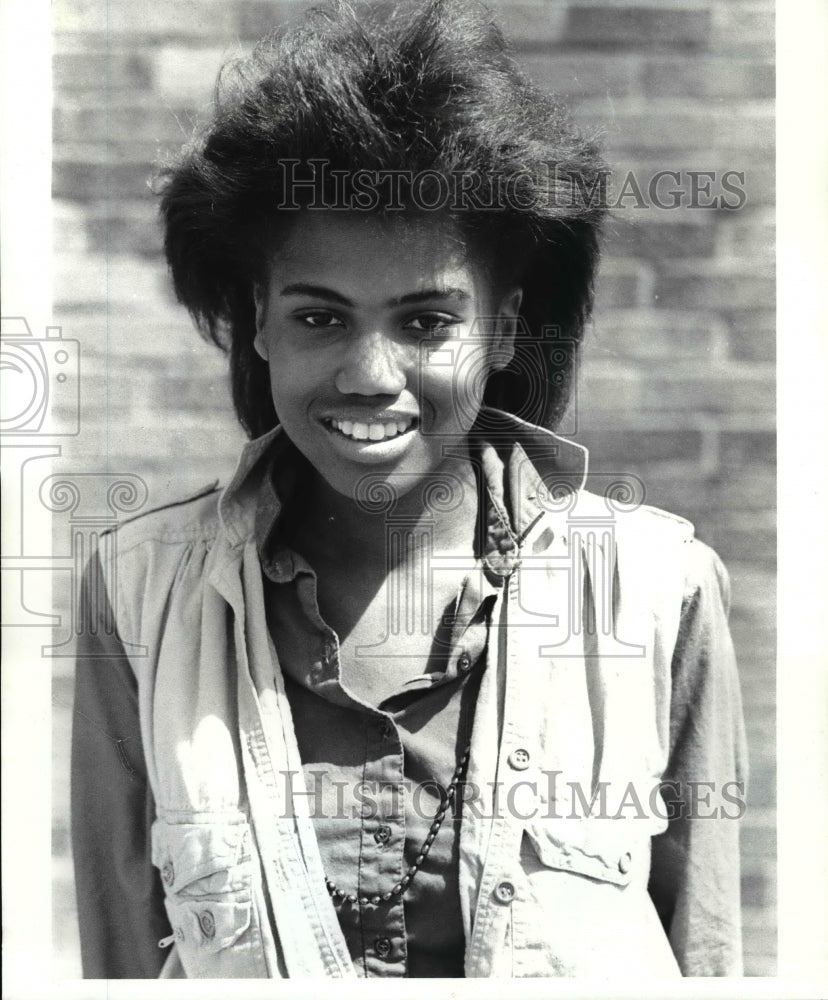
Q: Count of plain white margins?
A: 3